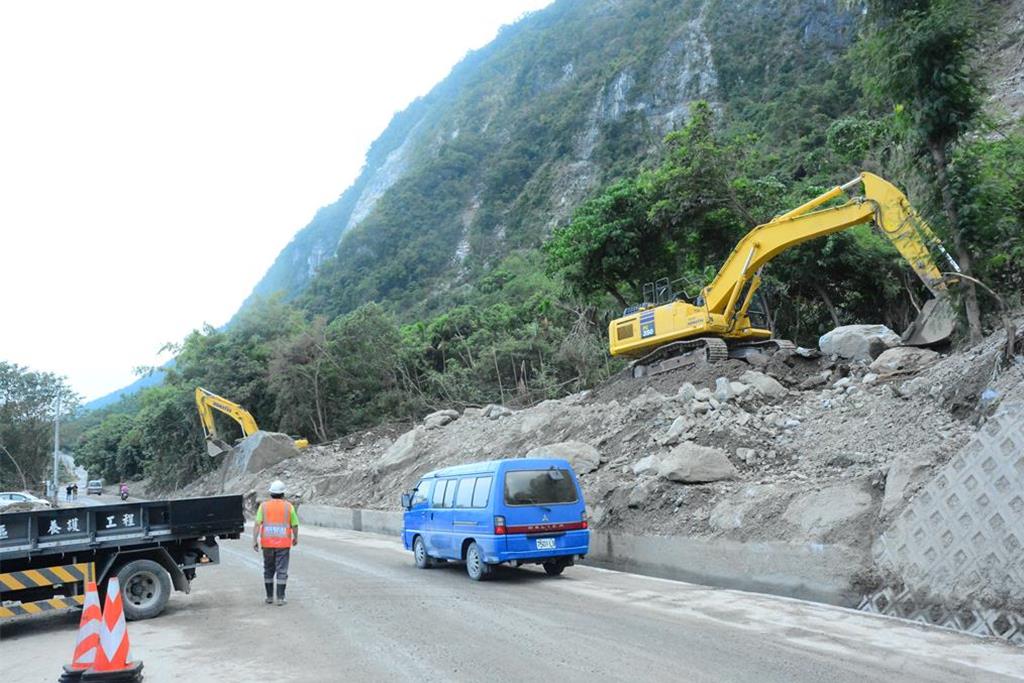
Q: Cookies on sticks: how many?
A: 0